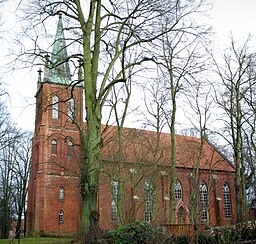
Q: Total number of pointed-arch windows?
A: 11